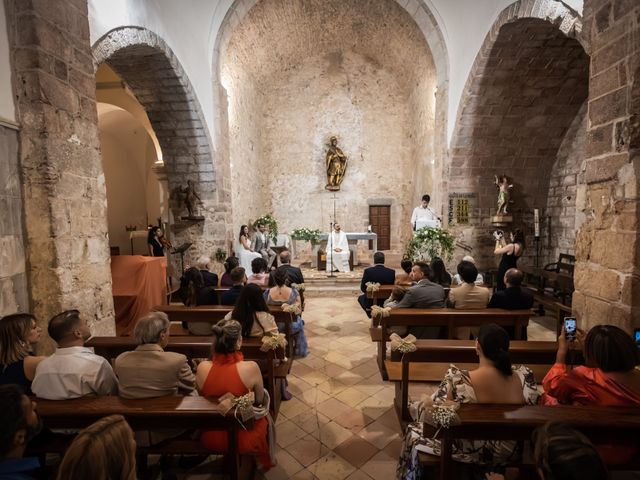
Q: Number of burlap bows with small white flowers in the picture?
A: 8